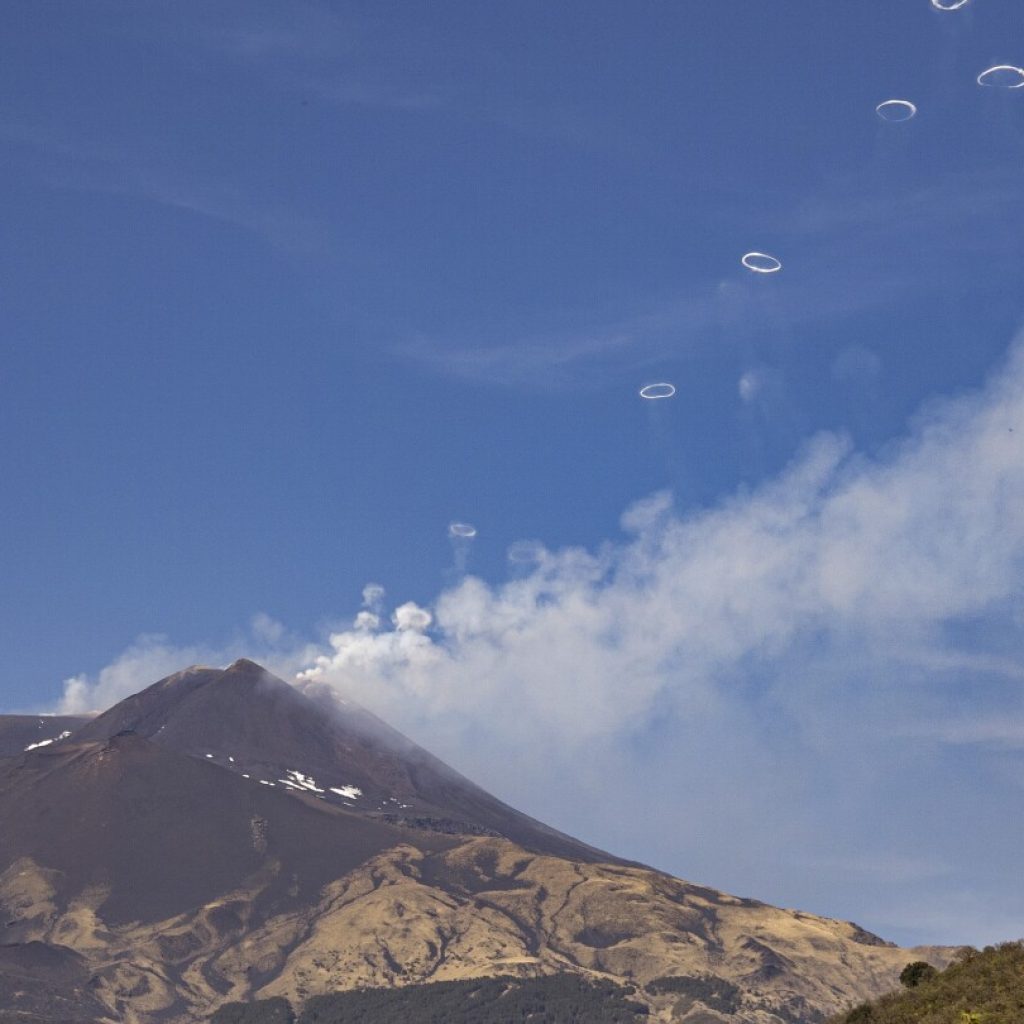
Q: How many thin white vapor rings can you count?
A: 6